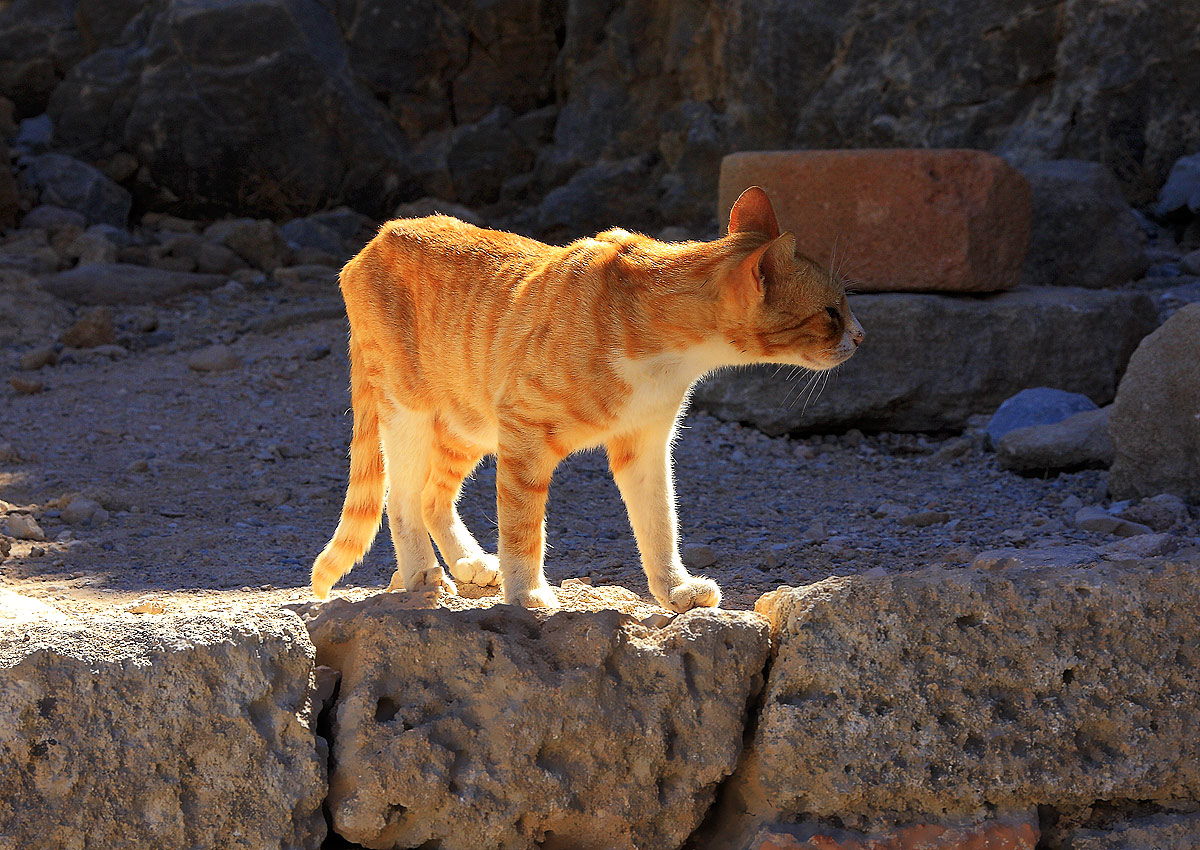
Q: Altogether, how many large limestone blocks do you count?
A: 3